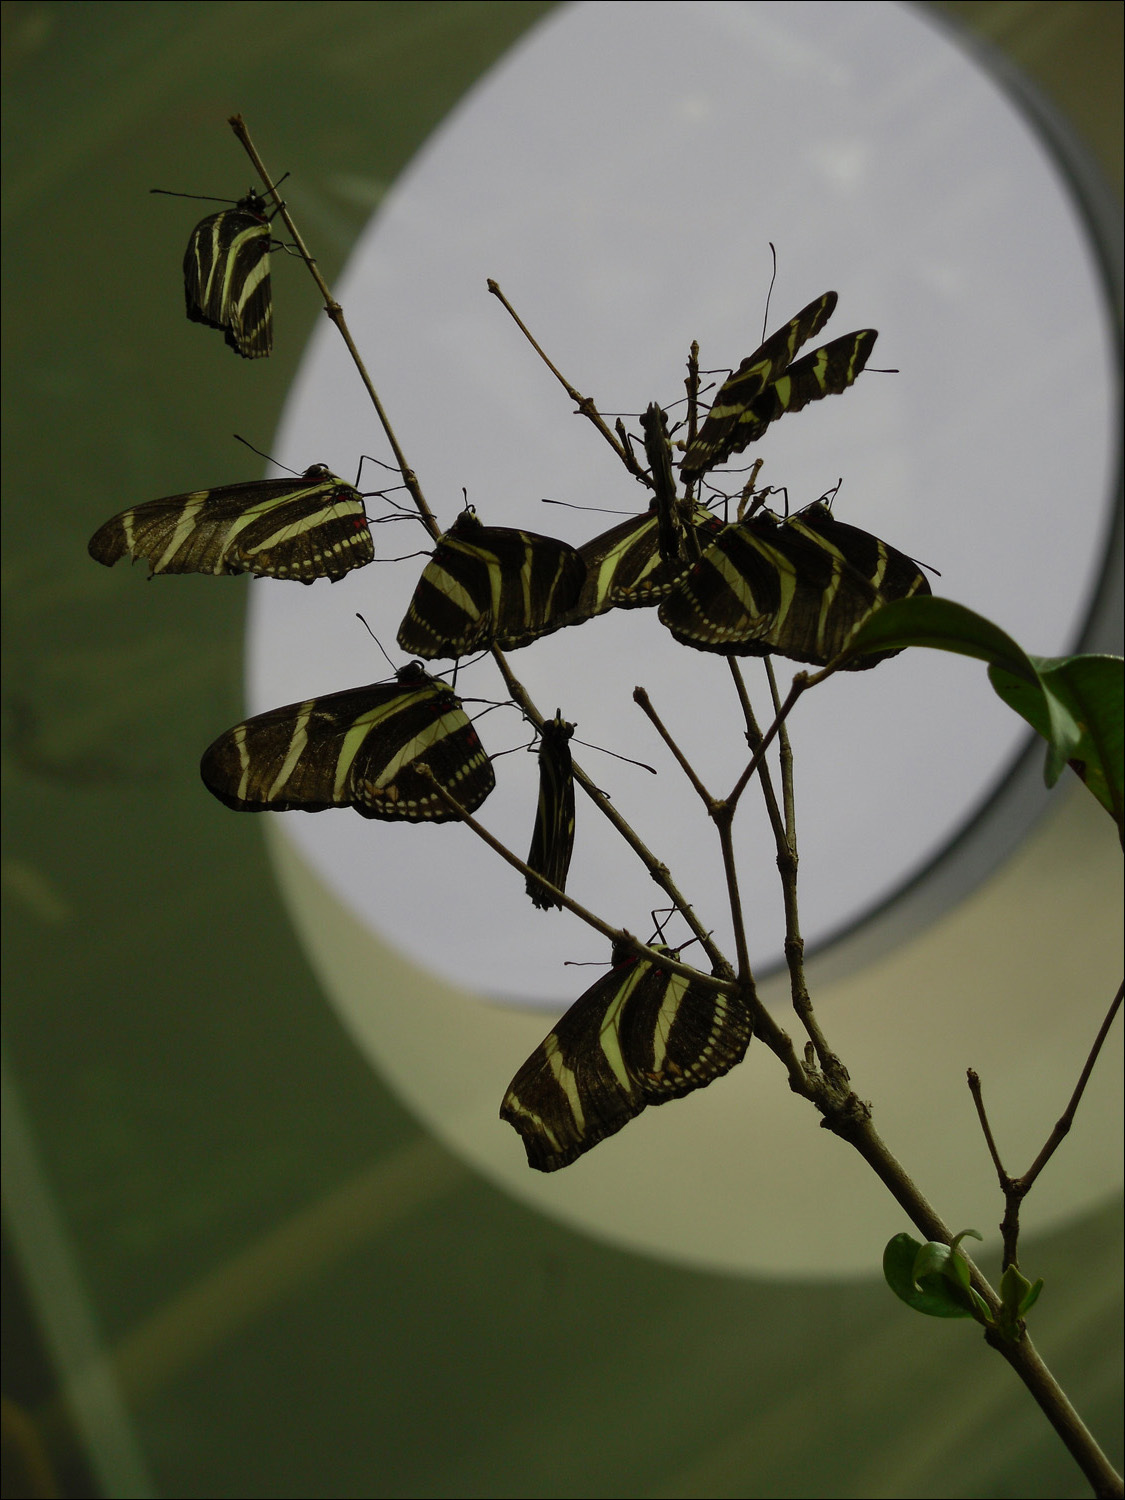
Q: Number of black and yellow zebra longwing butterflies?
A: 11